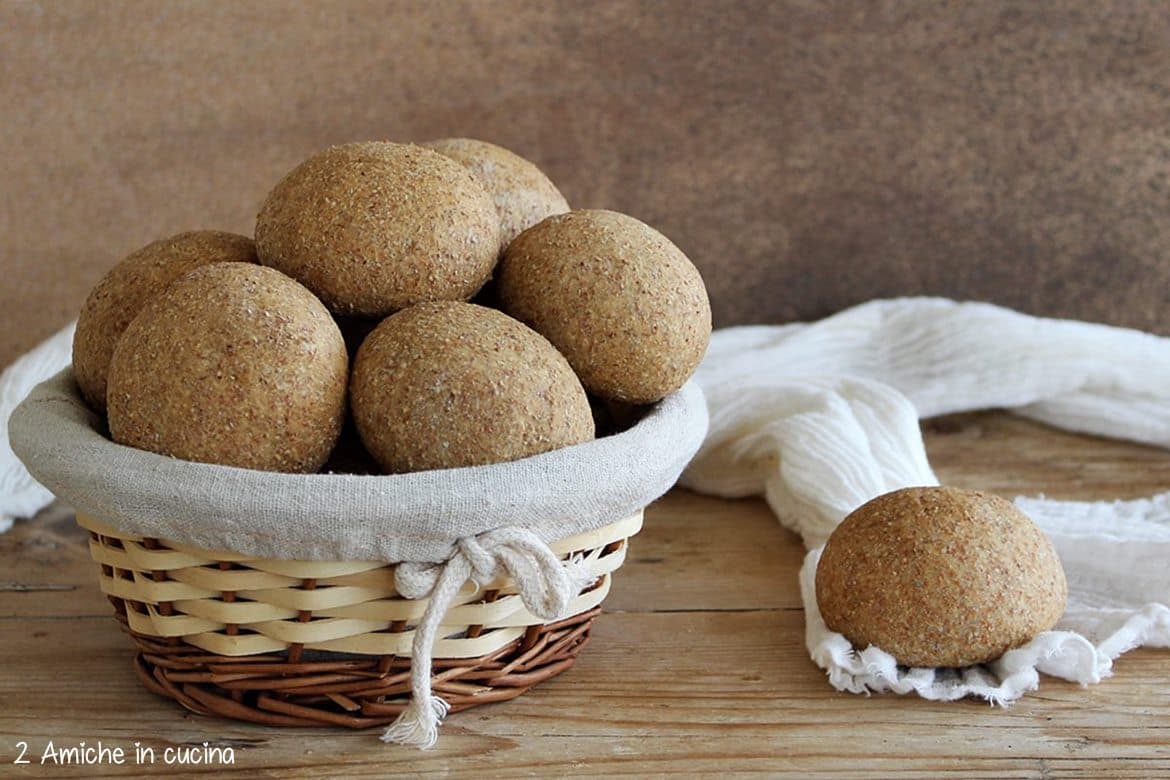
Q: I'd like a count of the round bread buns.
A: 7